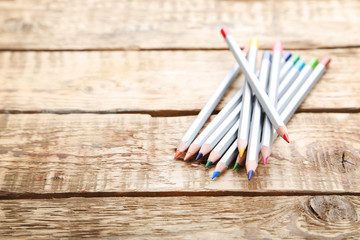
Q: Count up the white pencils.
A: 11